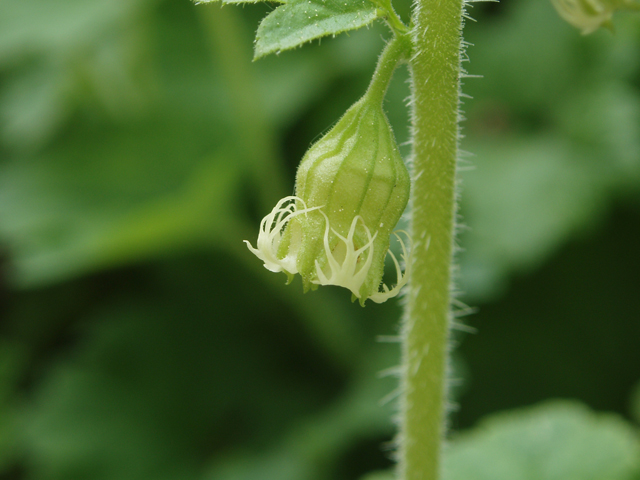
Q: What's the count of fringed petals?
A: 3